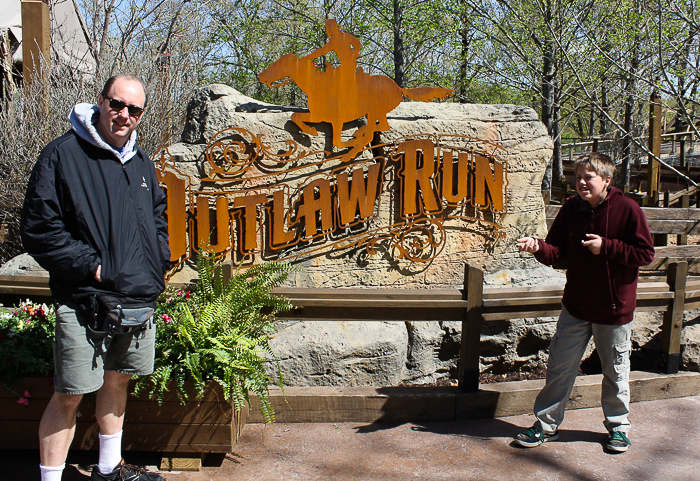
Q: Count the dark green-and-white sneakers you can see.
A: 2